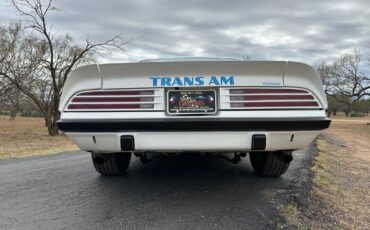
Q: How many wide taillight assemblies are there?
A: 2